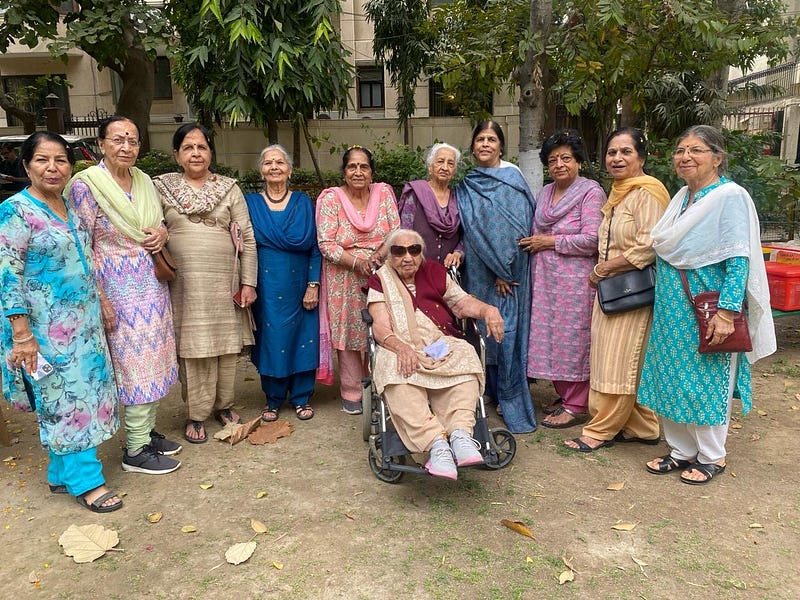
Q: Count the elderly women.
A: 11